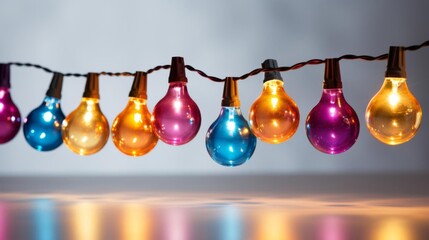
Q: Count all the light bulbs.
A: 9